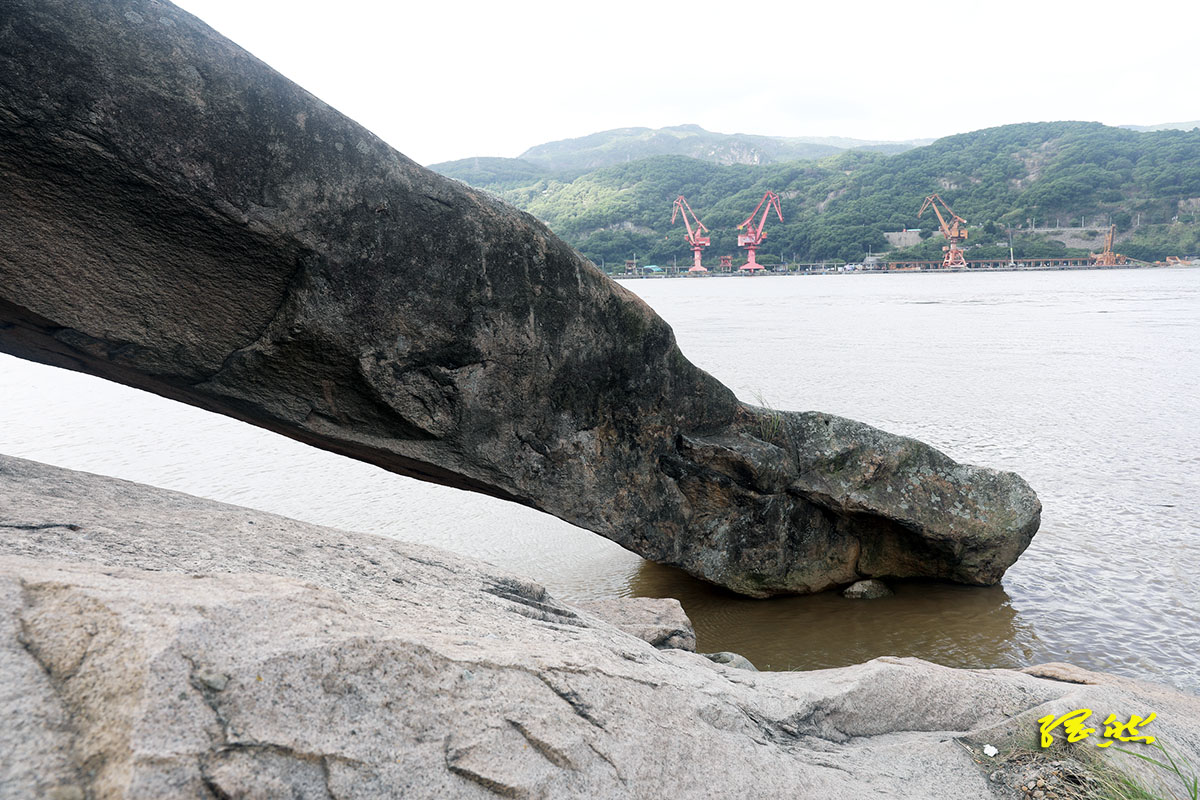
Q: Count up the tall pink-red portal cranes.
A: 2